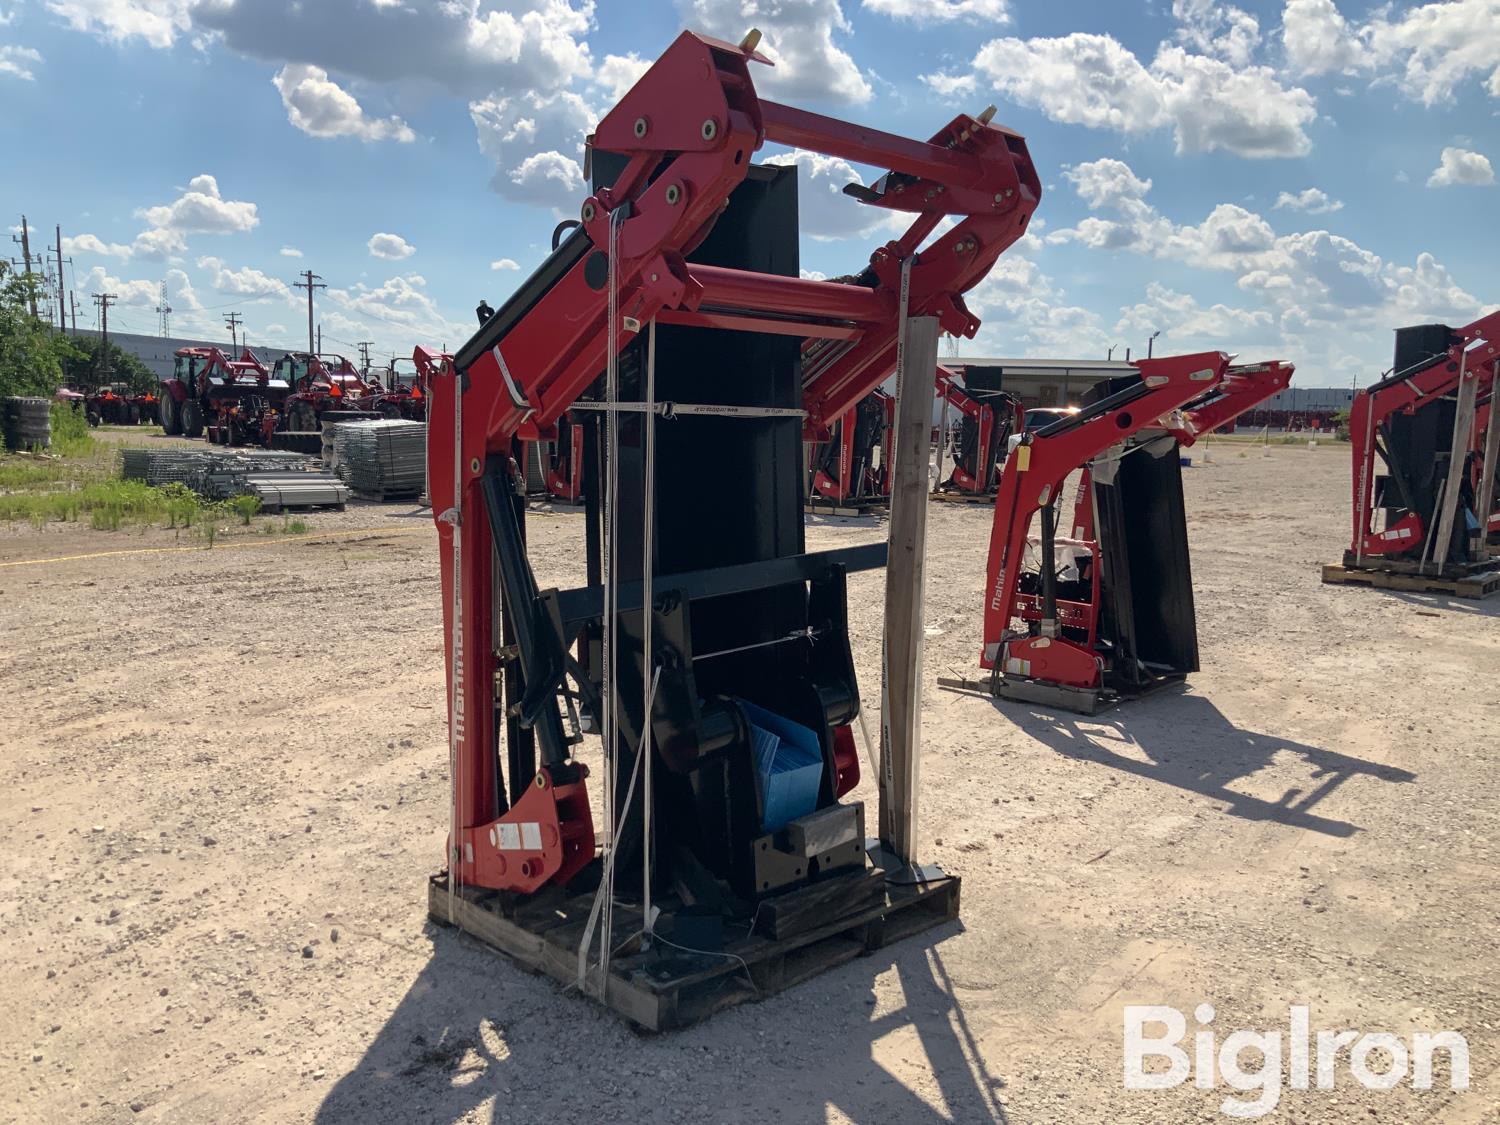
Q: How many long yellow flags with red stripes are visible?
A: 0